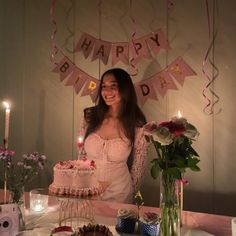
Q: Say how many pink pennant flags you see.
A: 11